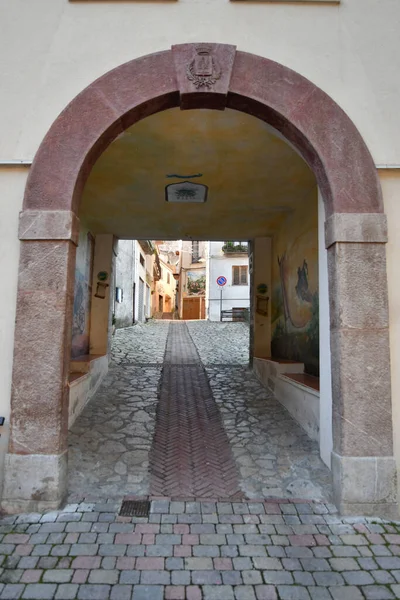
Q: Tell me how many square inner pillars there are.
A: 2